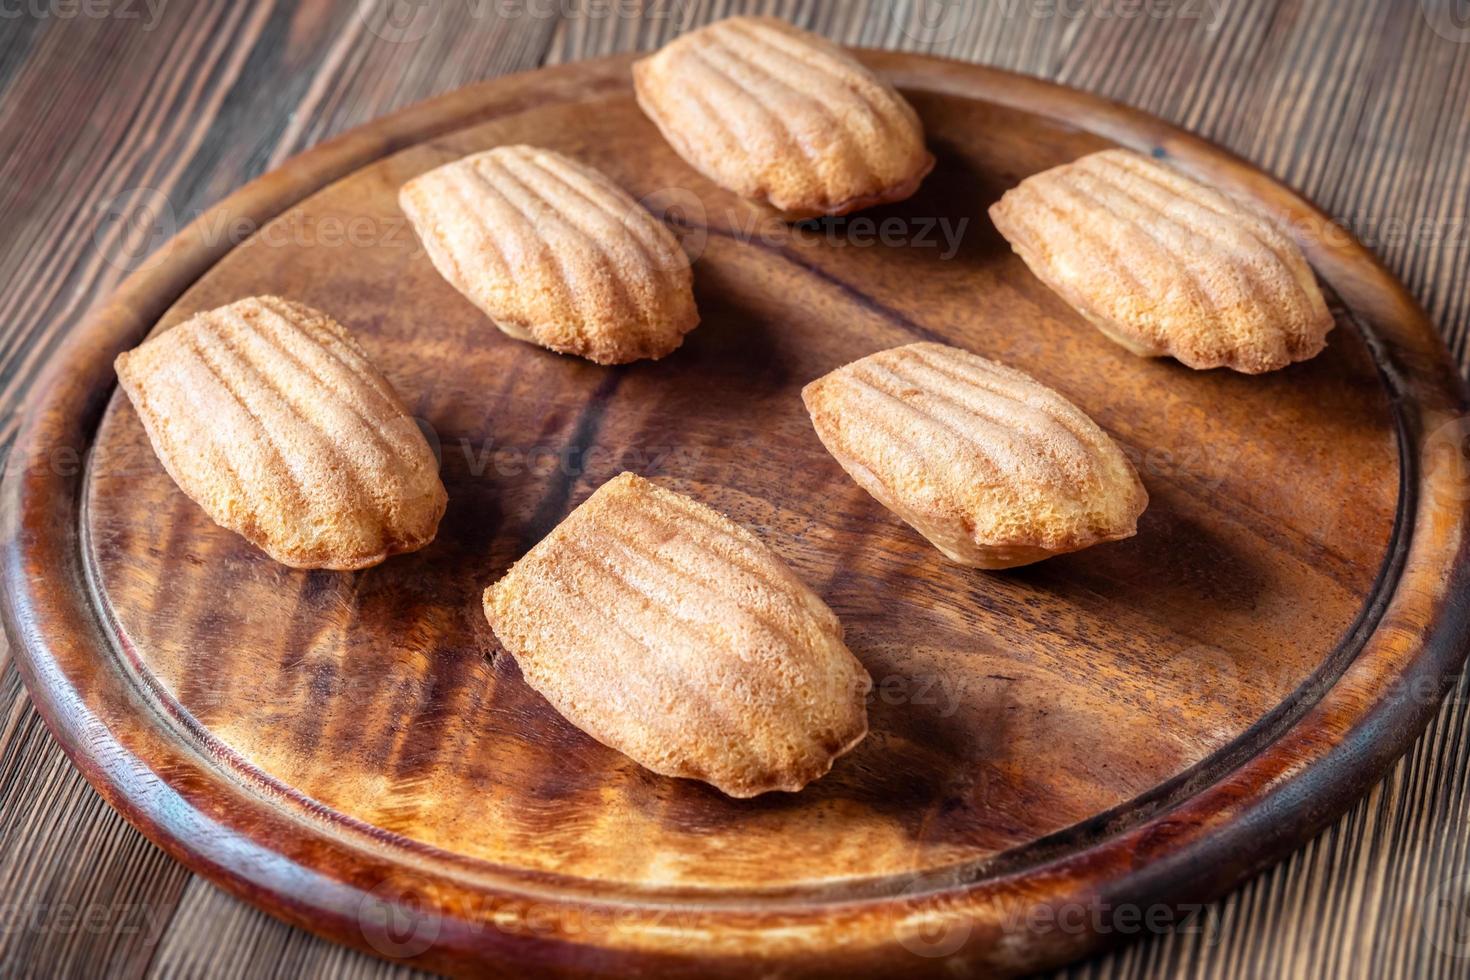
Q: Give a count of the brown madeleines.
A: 6